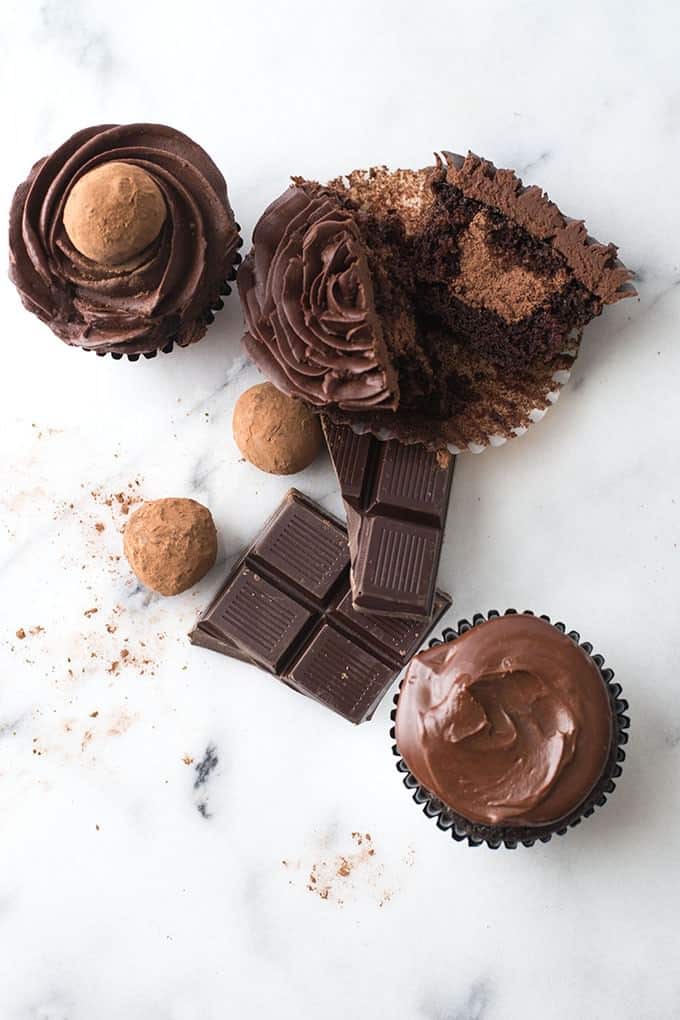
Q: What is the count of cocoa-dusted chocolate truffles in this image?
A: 3